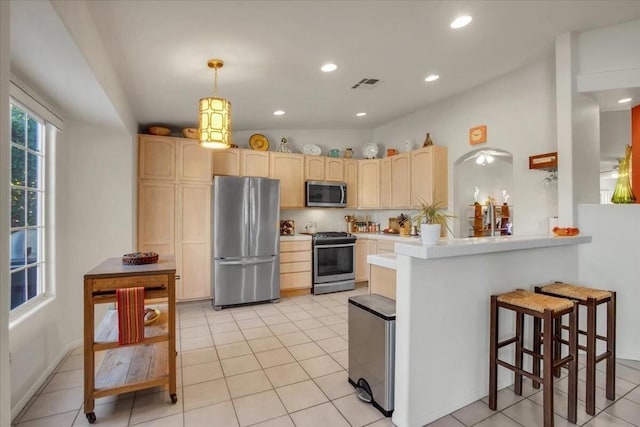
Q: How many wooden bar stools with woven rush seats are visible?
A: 2